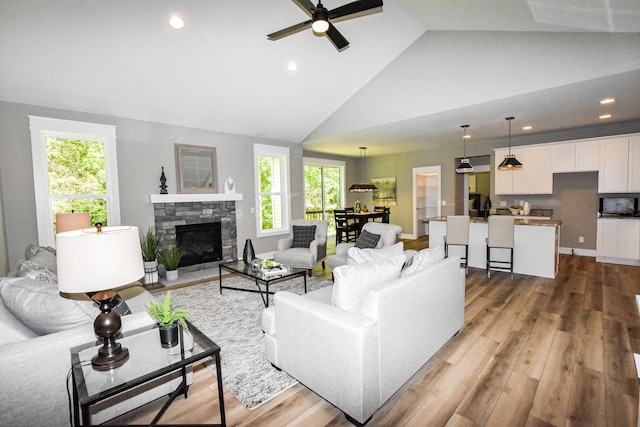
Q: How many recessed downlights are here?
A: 6